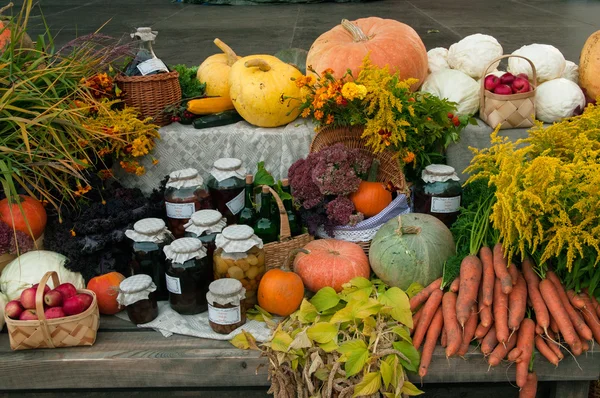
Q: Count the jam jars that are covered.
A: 9